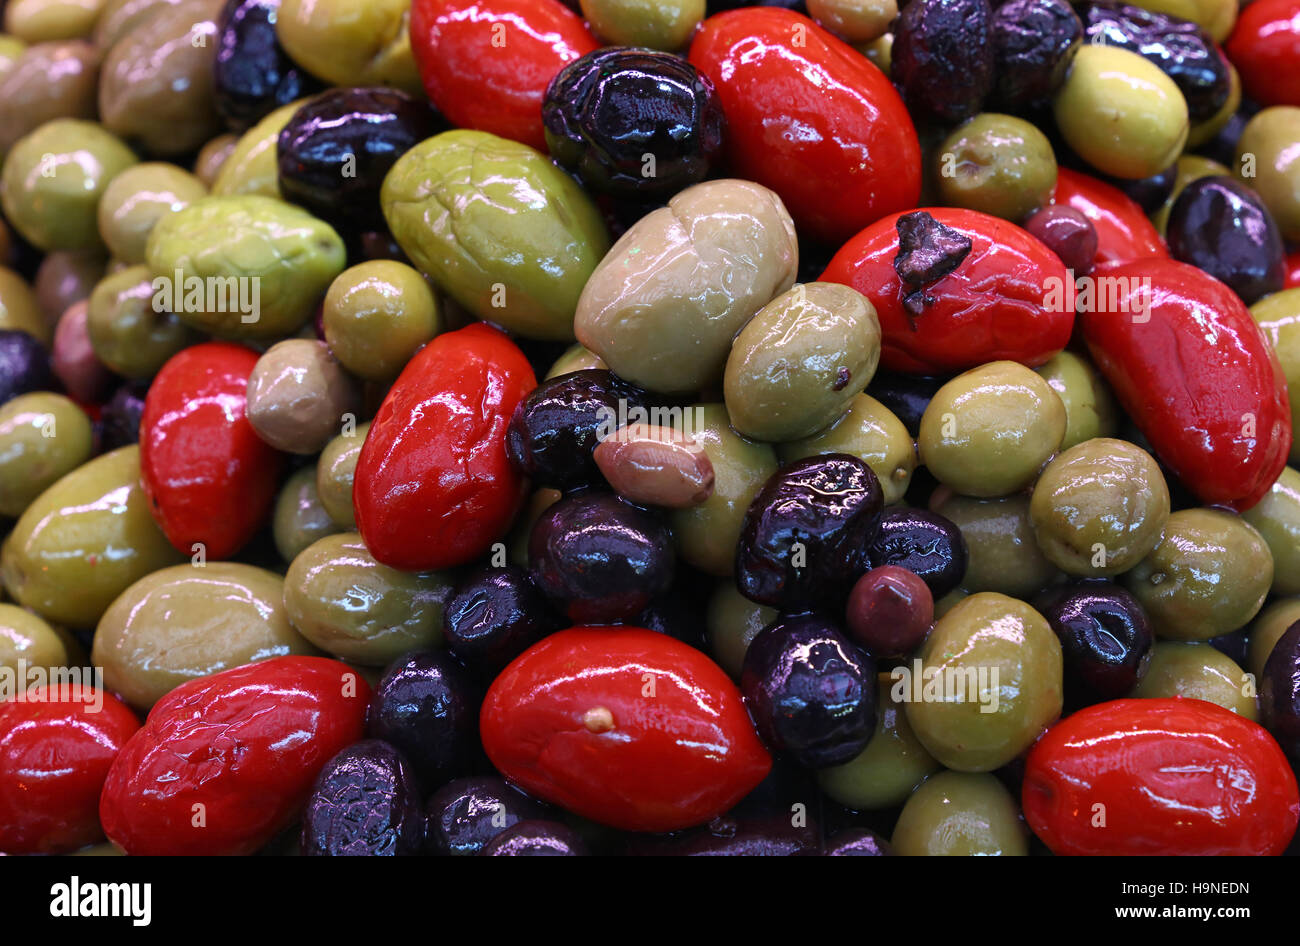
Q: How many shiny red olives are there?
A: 12